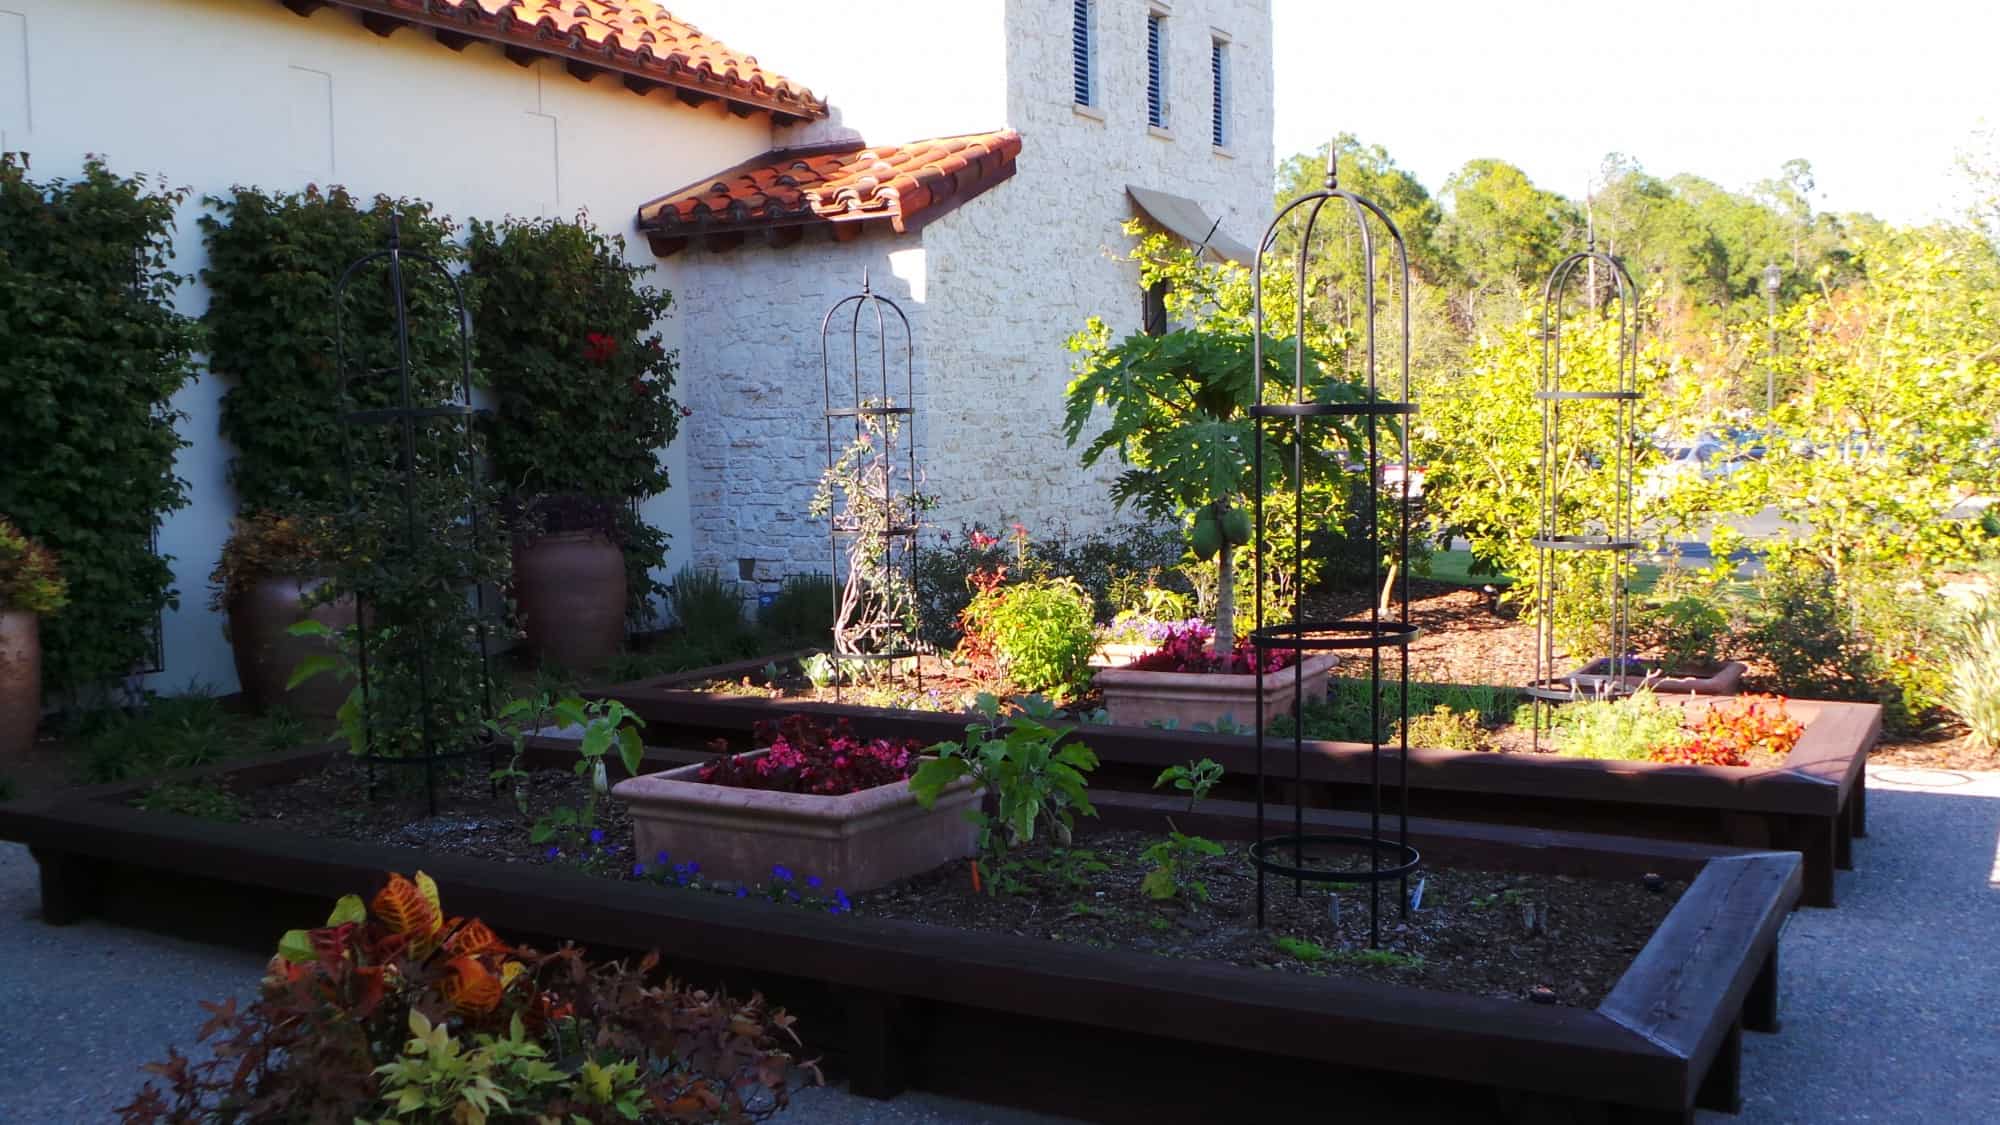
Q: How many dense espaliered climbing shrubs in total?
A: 3